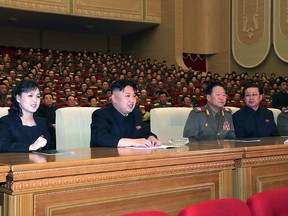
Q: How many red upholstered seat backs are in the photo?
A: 3